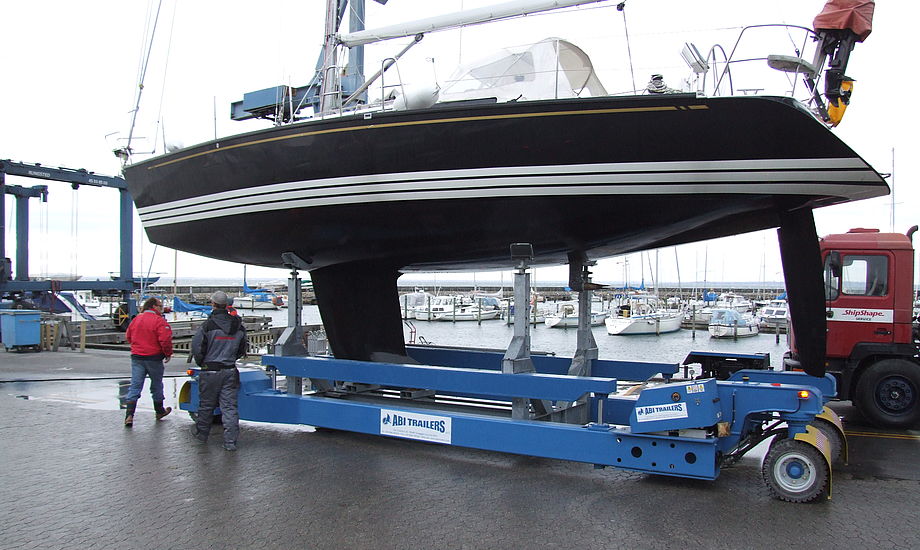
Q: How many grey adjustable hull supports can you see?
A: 3